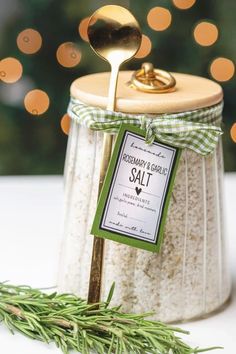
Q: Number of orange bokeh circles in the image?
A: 12